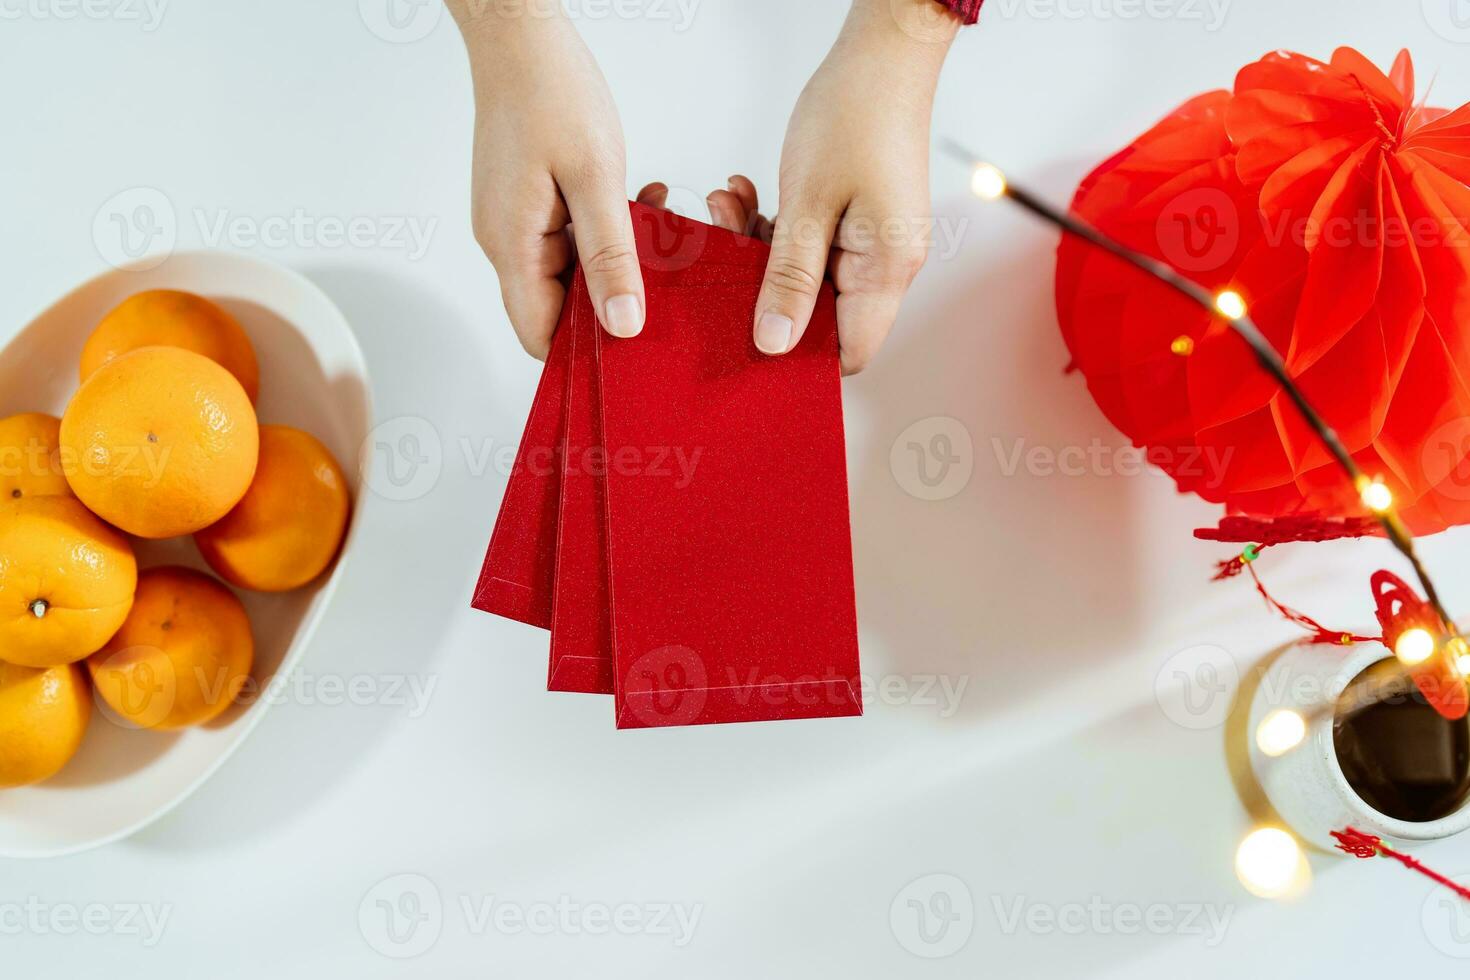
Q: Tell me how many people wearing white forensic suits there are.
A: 0